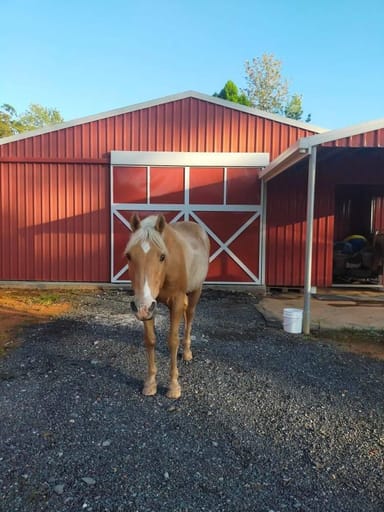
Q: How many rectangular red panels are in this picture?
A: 4